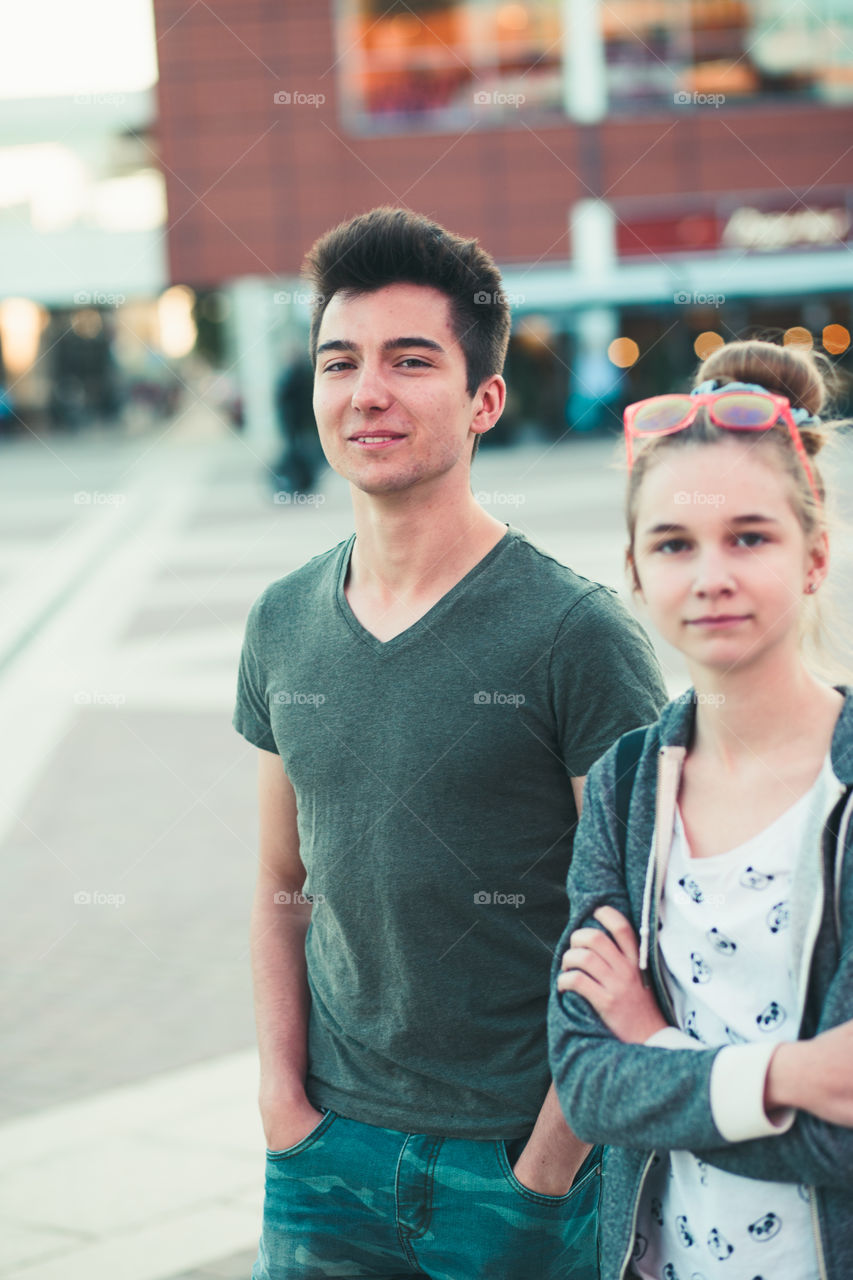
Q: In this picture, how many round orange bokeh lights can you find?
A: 4